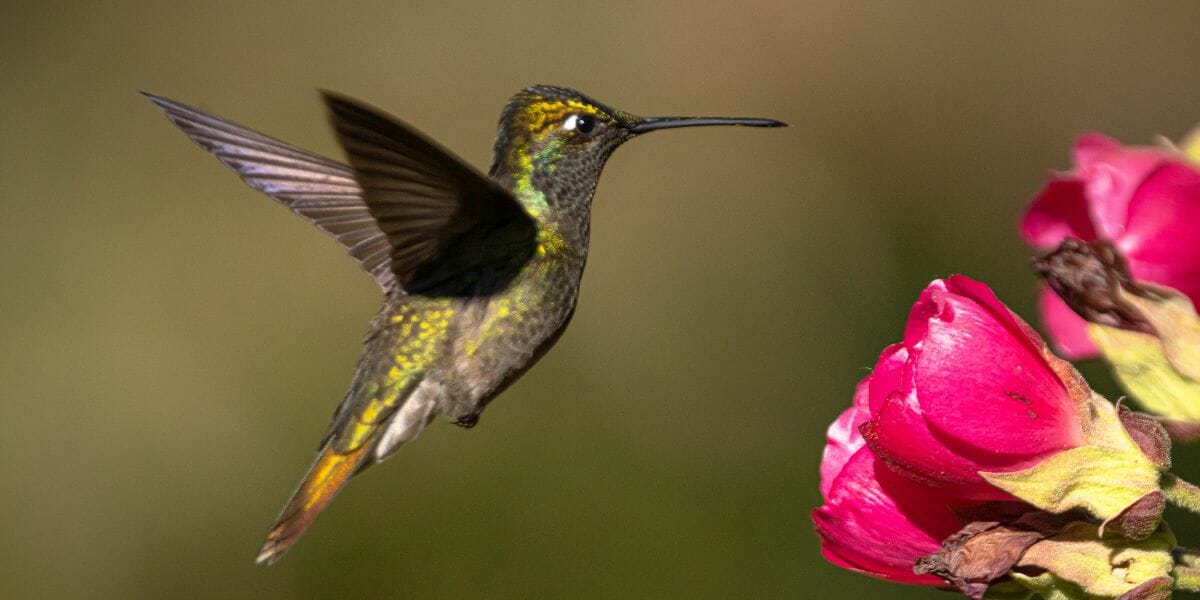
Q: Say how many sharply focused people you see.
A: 0